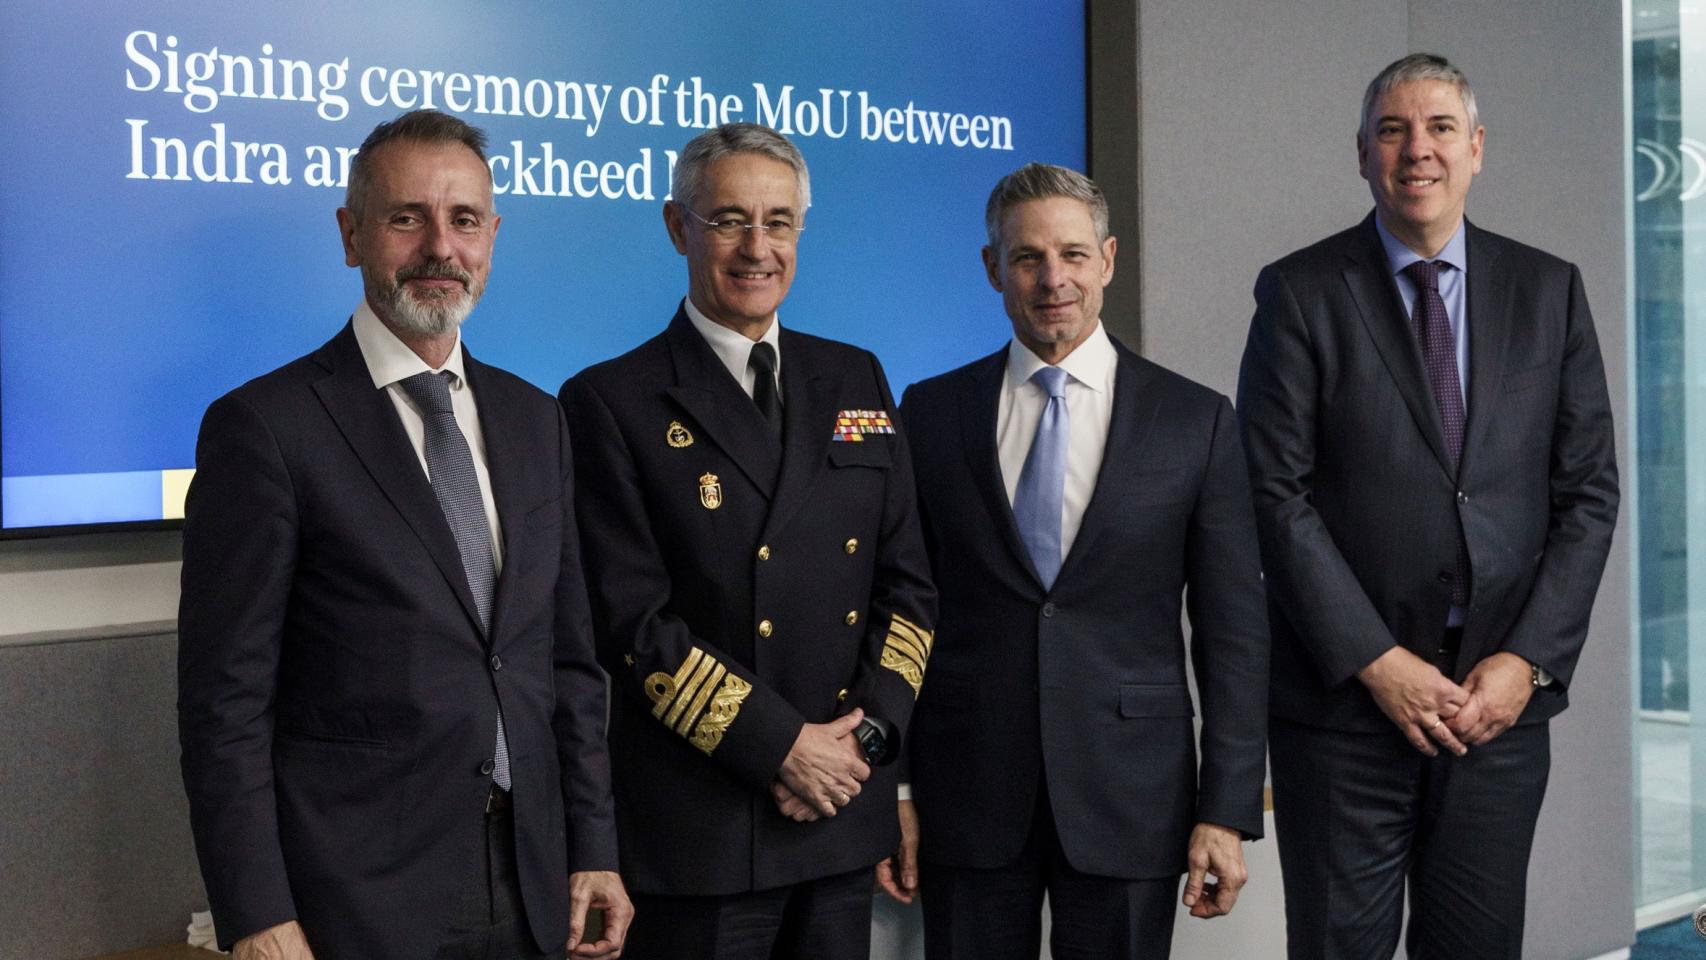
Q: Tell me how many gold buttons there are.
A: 5